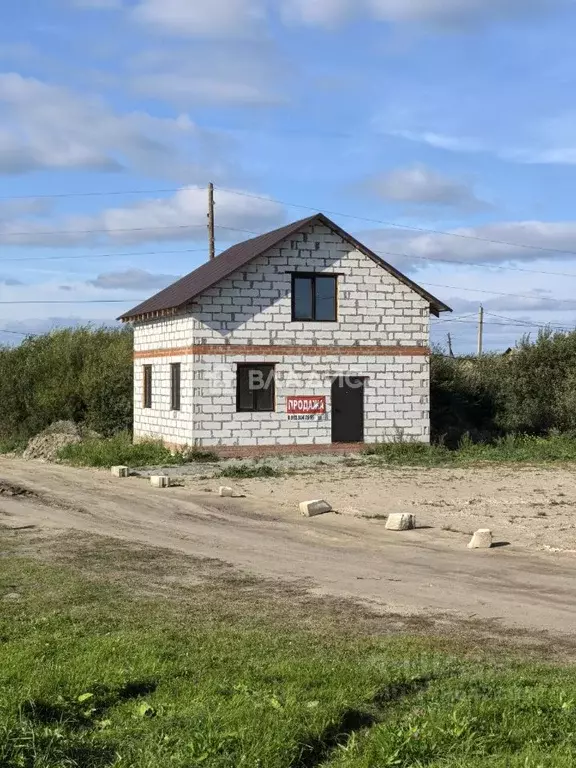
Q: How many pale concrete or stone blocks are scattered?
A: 6